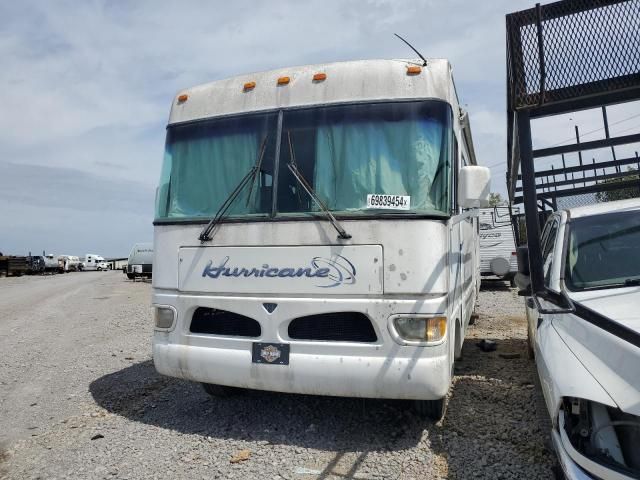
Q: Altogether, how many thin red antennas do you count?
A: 0